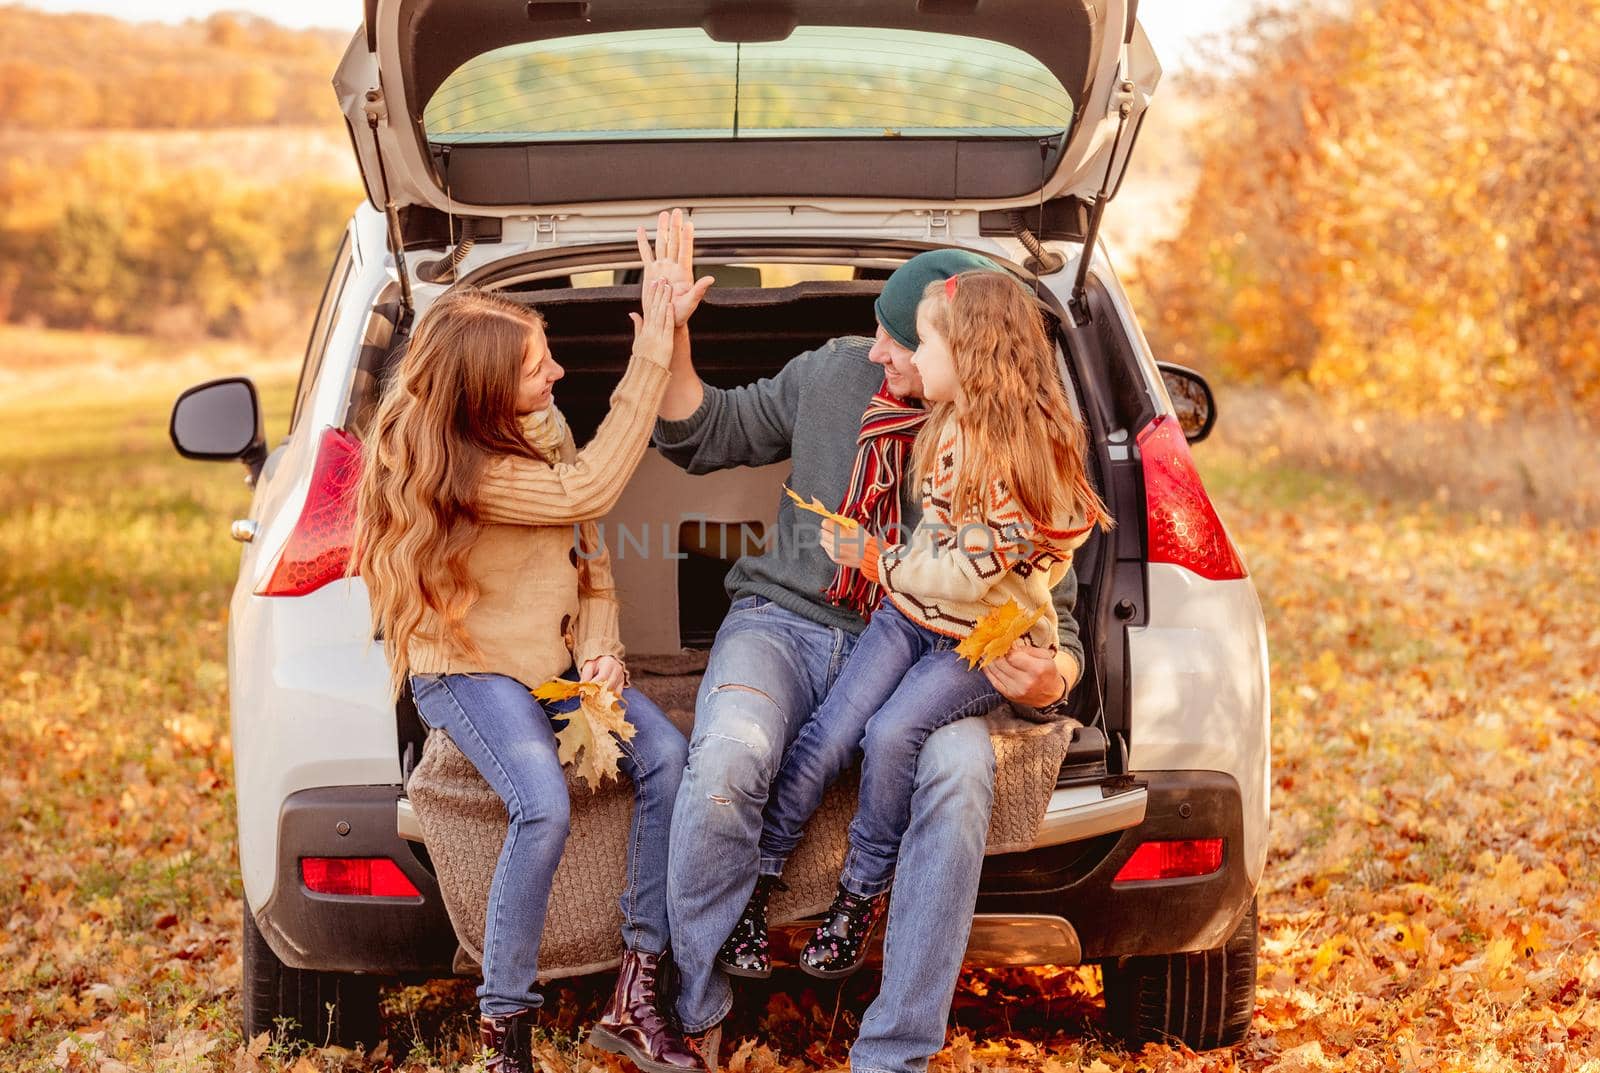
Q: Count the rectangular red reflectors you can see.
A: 2